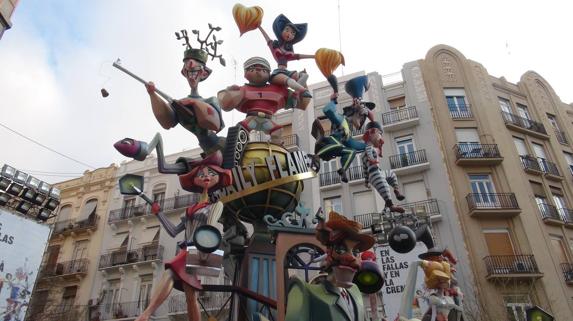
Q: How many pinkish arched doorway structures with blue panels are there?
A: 1